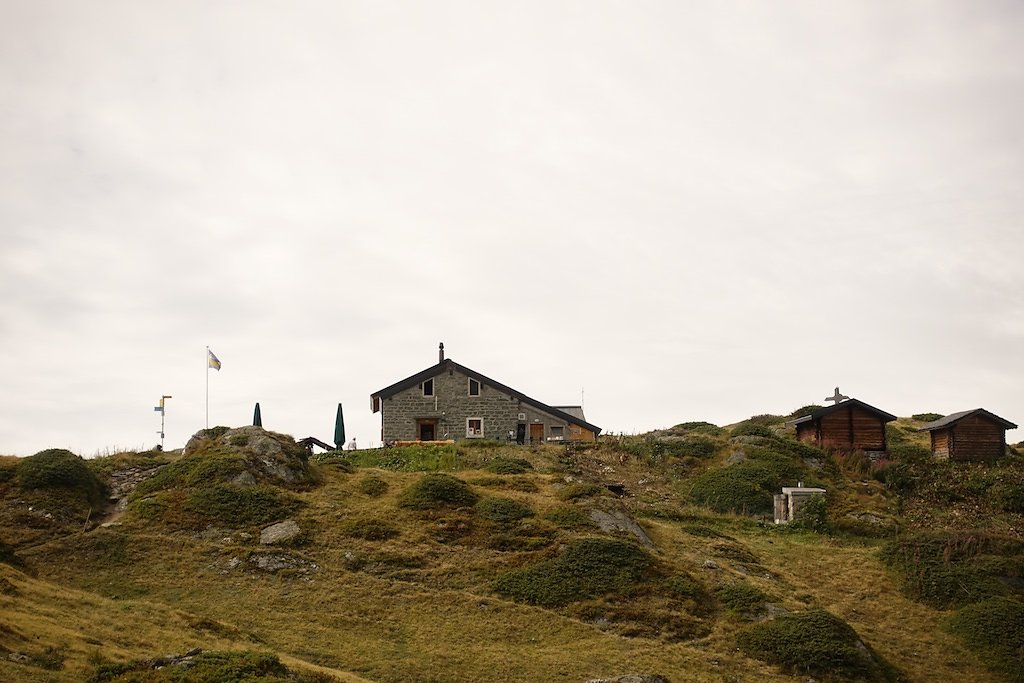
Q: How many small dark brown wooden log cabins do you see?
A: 2